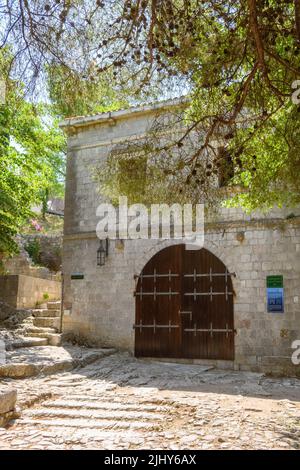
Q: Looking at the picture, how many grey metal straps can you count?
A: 6